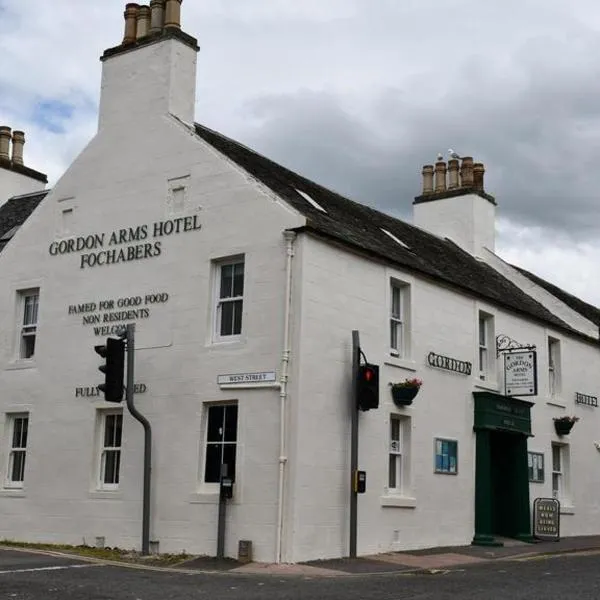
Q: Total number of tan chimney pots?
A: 11